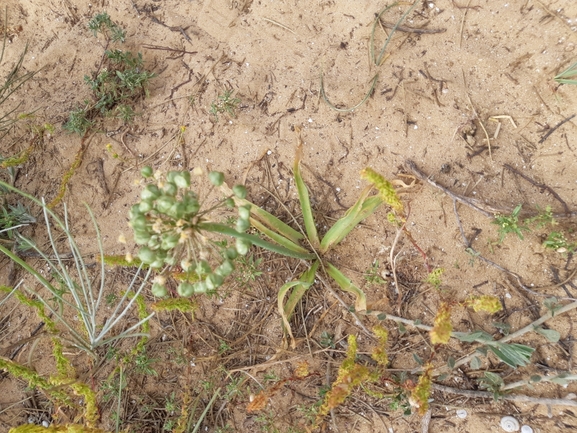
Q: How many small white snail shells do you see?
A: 3